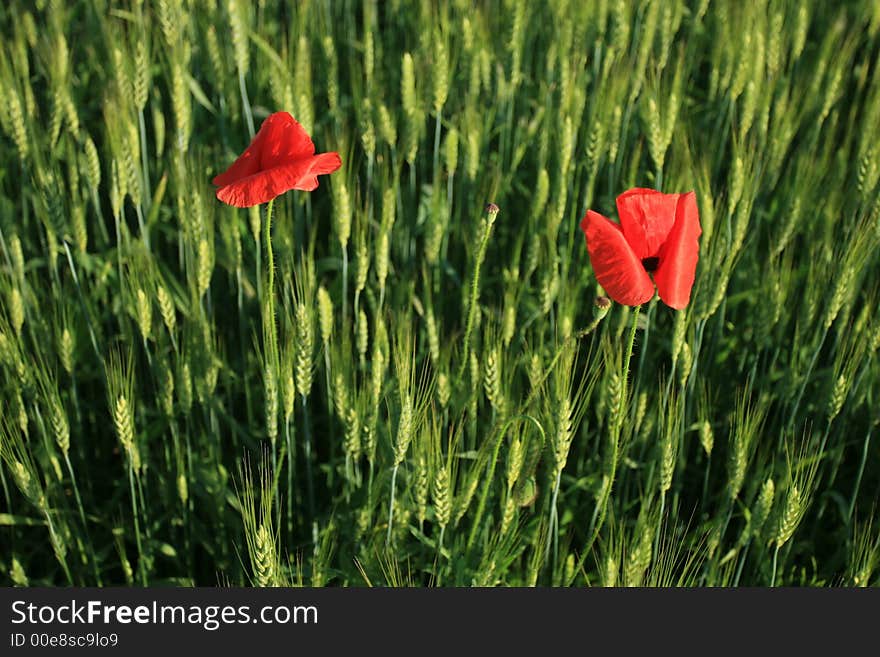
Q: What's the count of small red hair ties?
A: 0